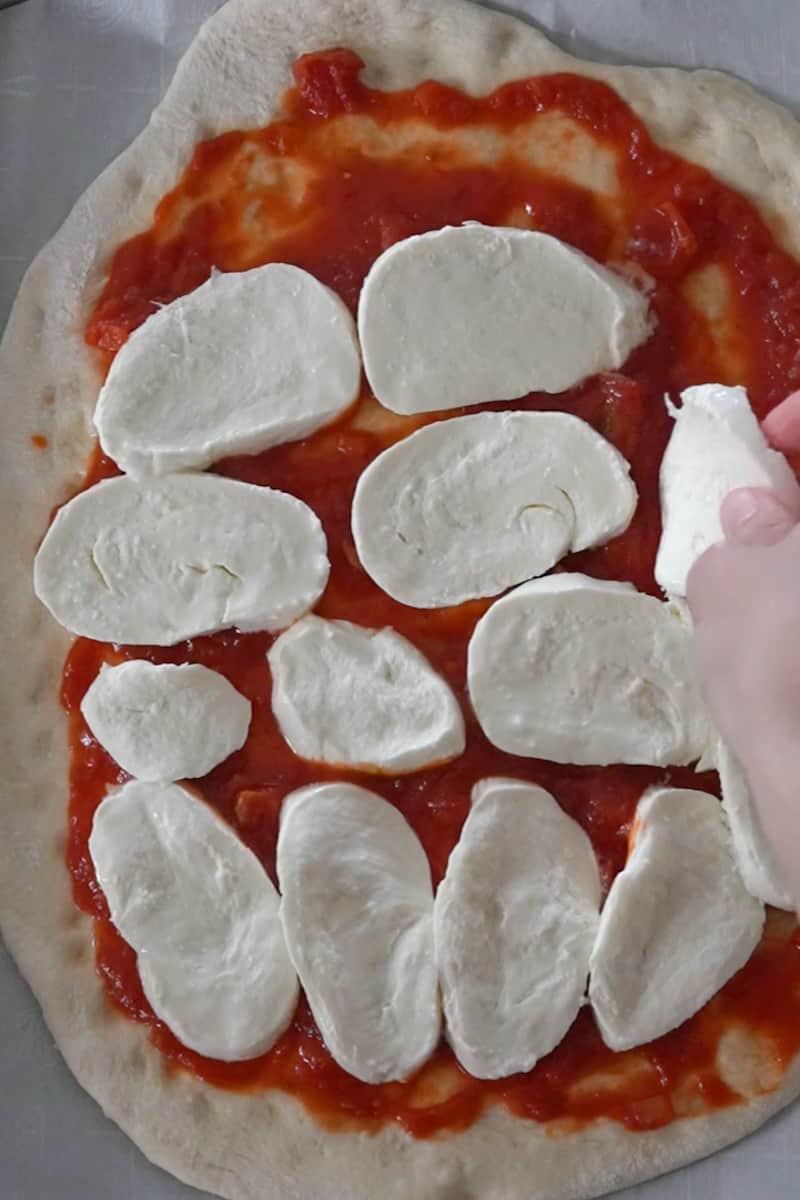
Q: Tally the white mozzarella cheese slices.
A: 13